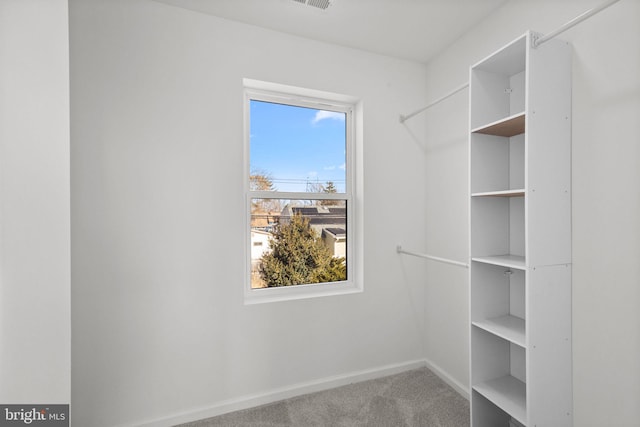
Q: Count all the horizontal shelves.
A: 5